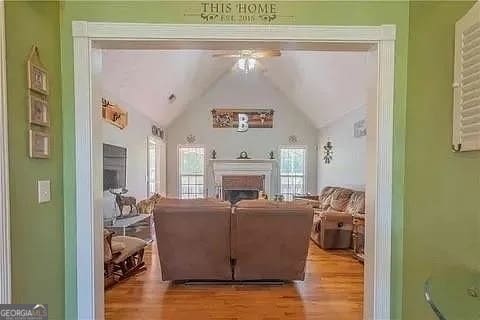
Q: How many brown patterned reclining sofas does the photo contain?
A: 1